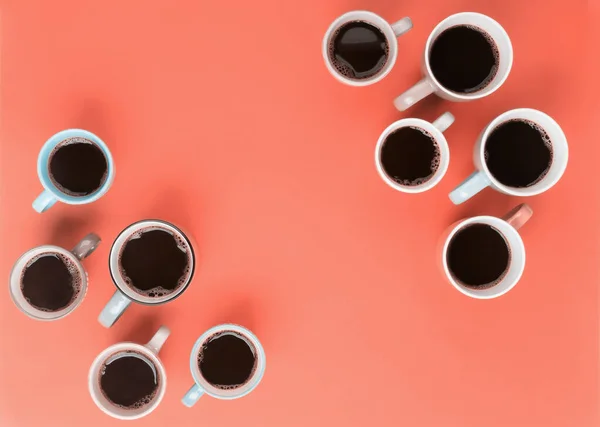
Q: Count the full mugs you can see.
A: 10